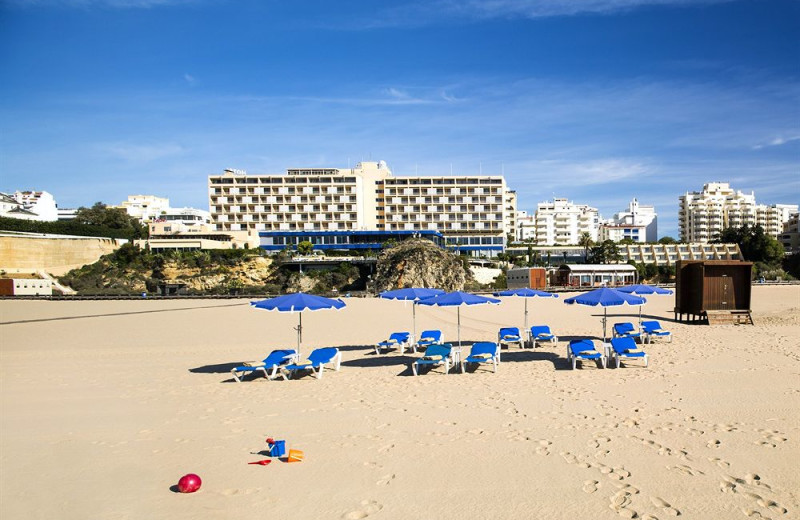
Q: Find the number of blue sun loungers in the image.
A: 12